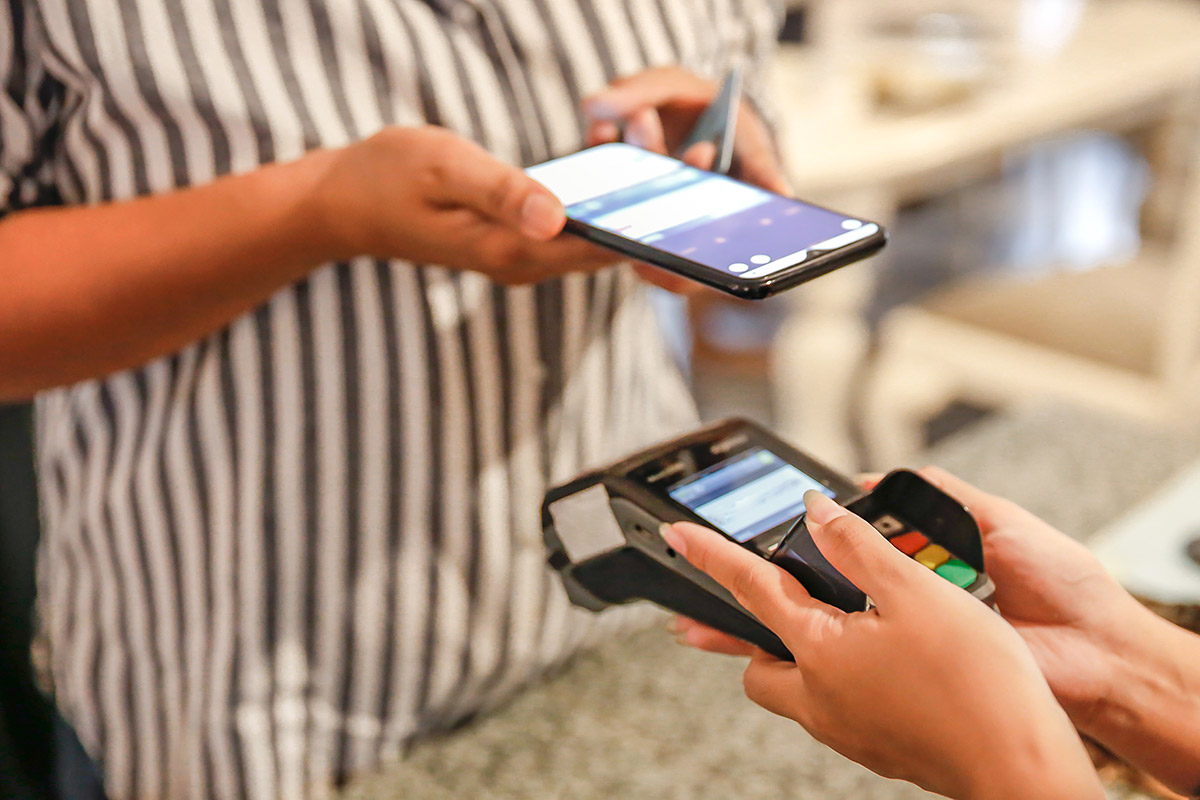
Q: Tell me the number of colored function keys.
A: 3